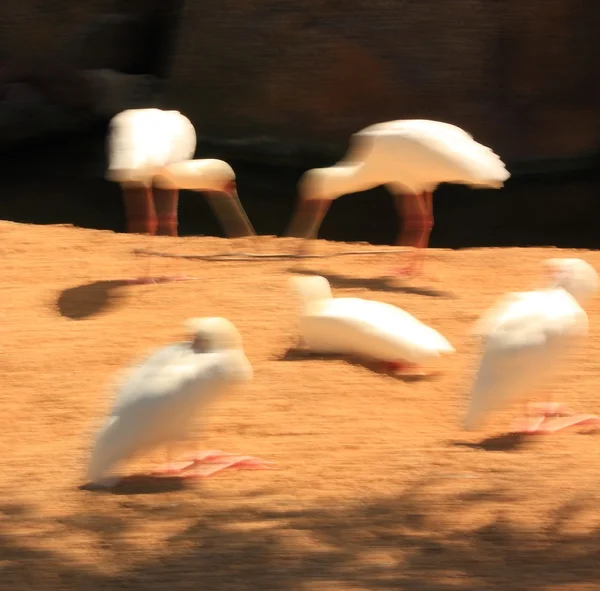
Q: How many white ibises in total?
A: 5